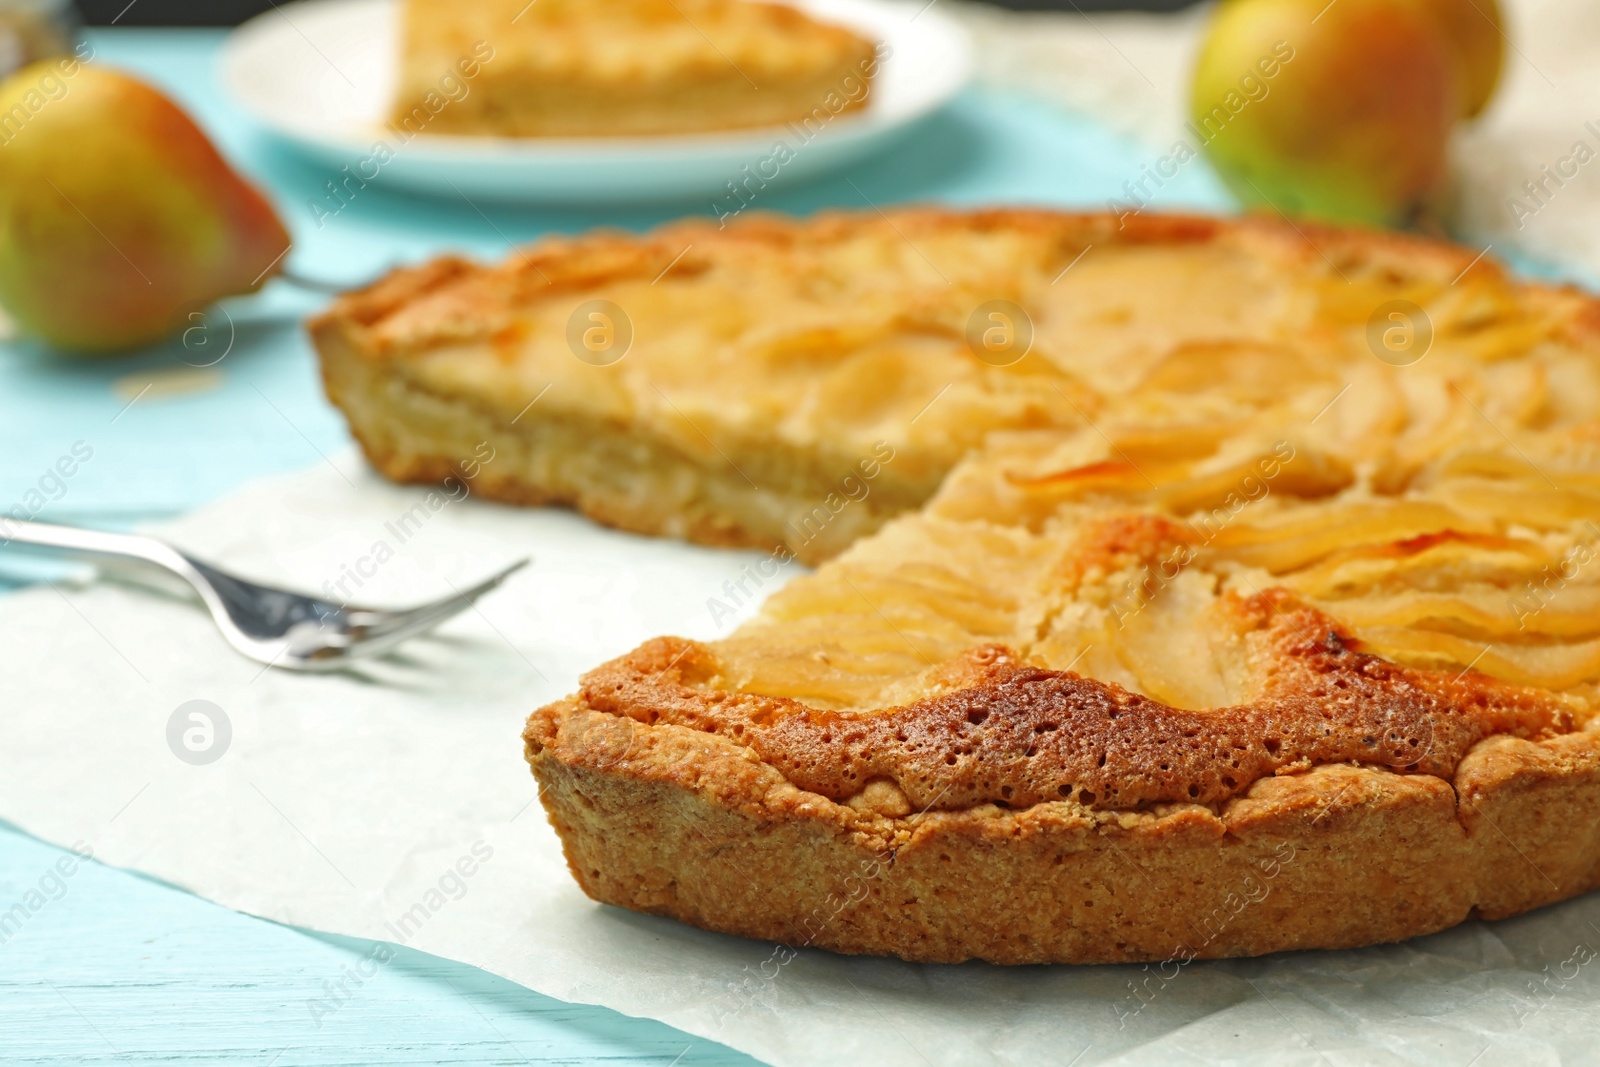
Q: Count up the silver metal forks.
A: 1